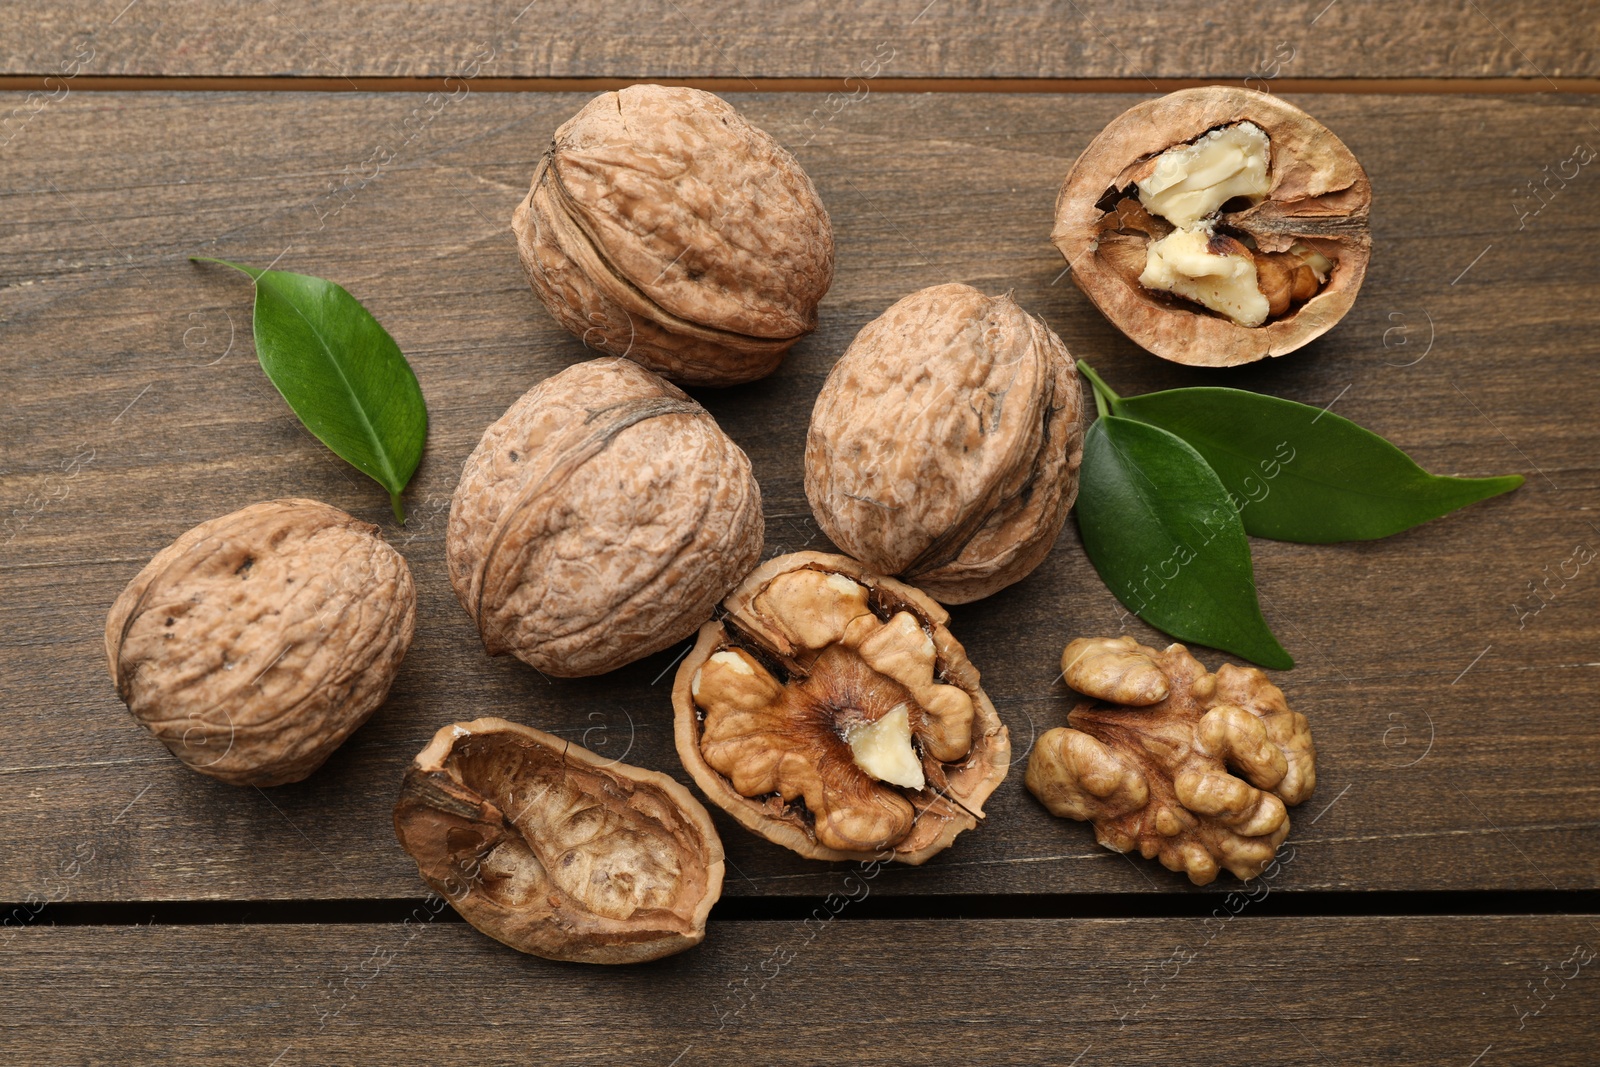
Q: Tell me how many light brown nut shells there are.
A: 7